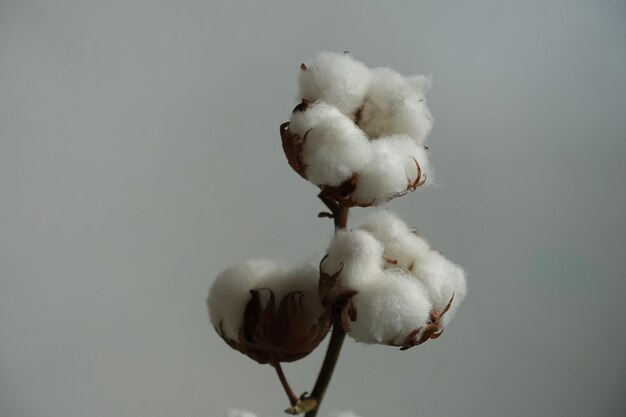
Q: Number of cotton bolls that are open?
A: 3